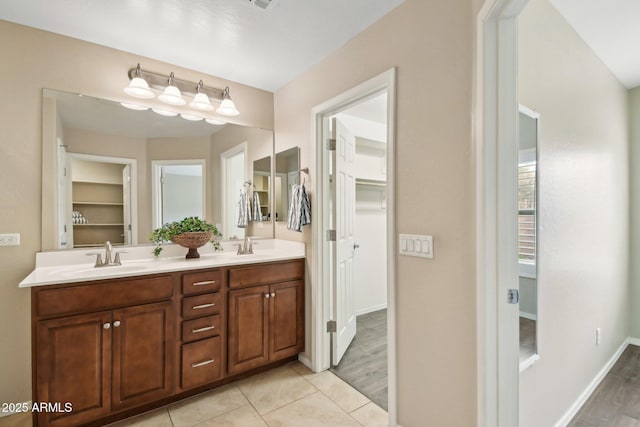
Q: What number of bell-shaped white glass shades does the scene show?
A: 4